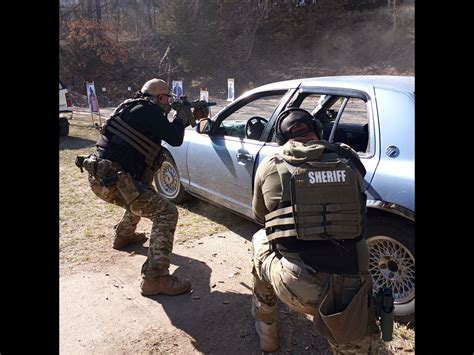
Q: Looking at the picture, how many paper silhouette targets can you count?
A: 4